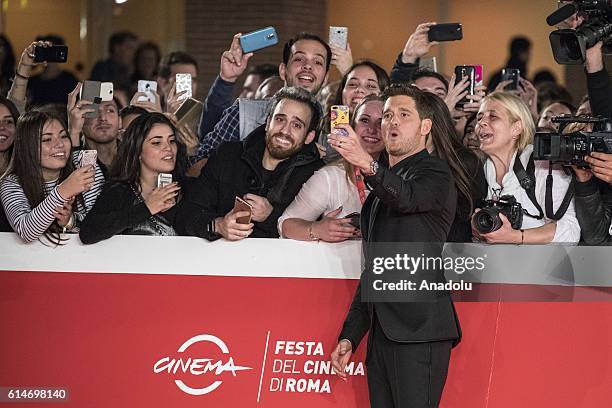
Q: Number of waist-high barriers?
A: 1